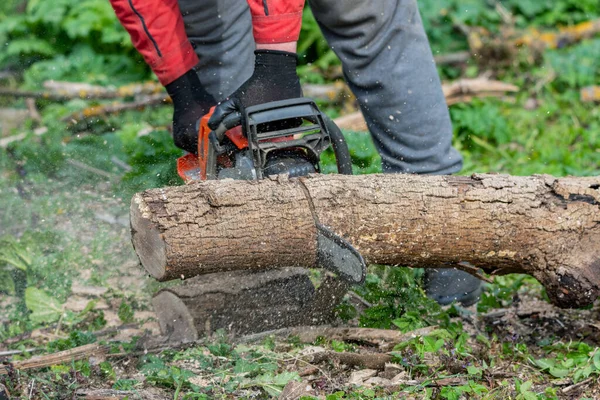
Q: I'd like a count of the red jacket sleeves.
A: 2